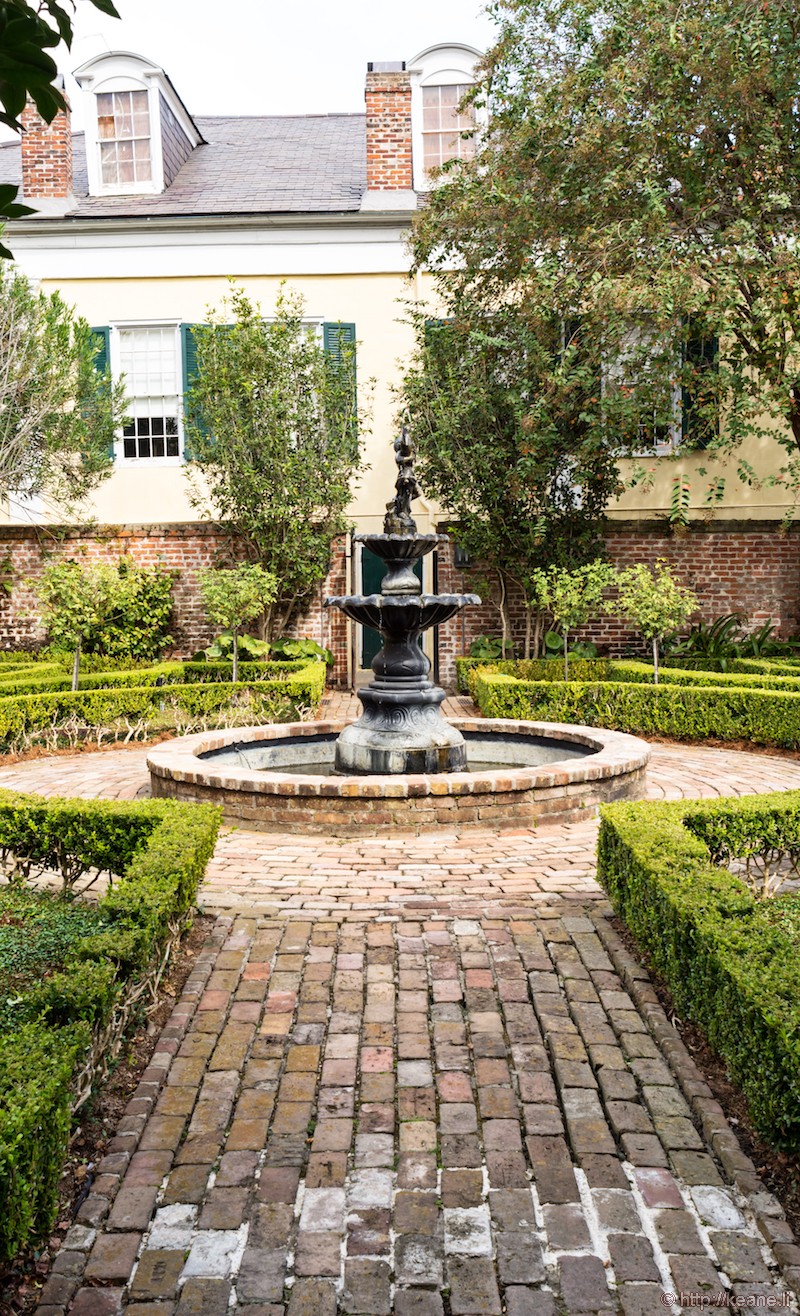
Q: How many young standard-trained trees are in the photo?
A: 4